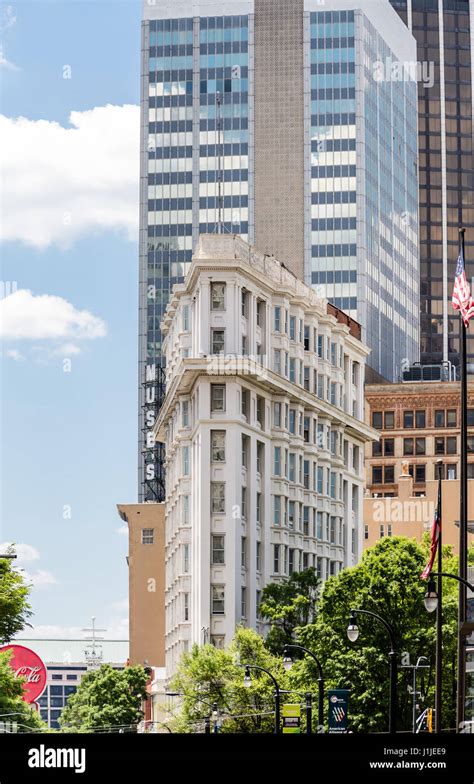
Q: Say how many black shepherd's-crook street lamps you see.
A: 4